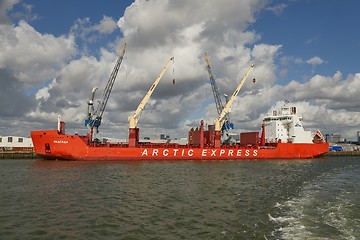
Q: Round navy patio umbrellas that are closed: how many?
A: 0